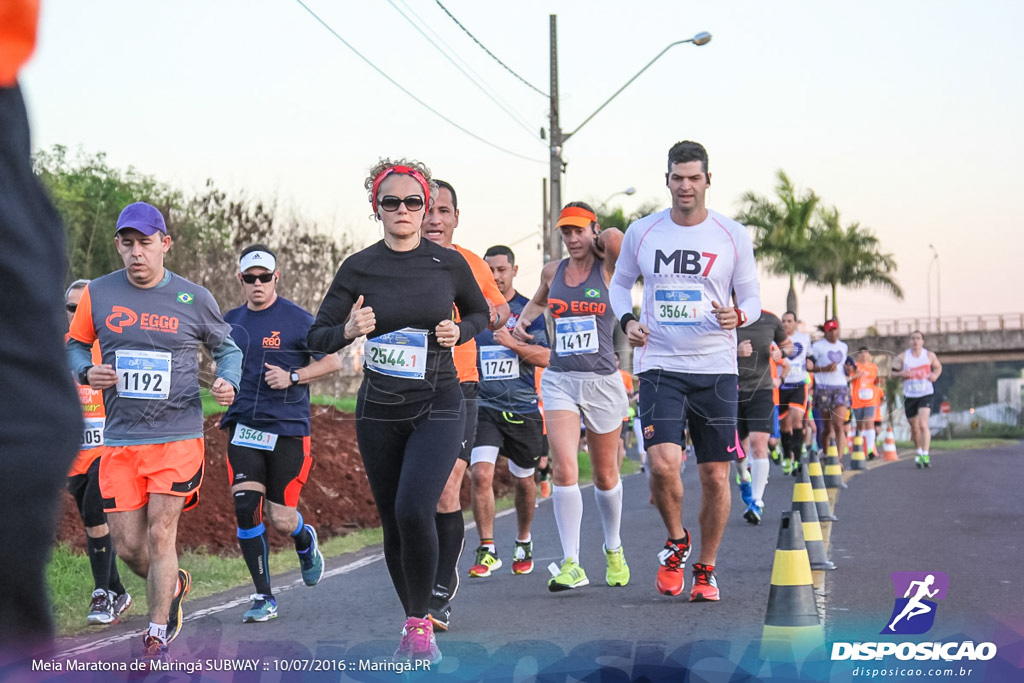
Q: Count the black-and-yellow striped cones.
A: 5